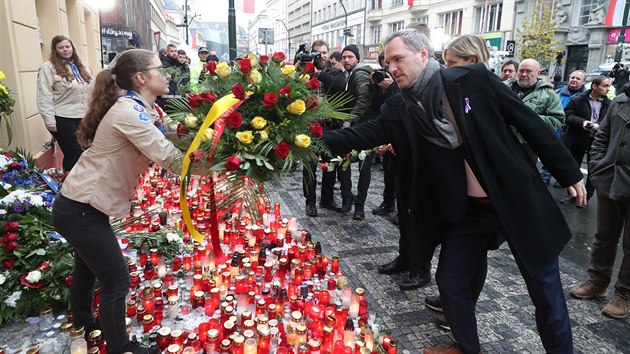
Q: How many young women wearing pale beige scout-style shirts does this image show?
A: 2